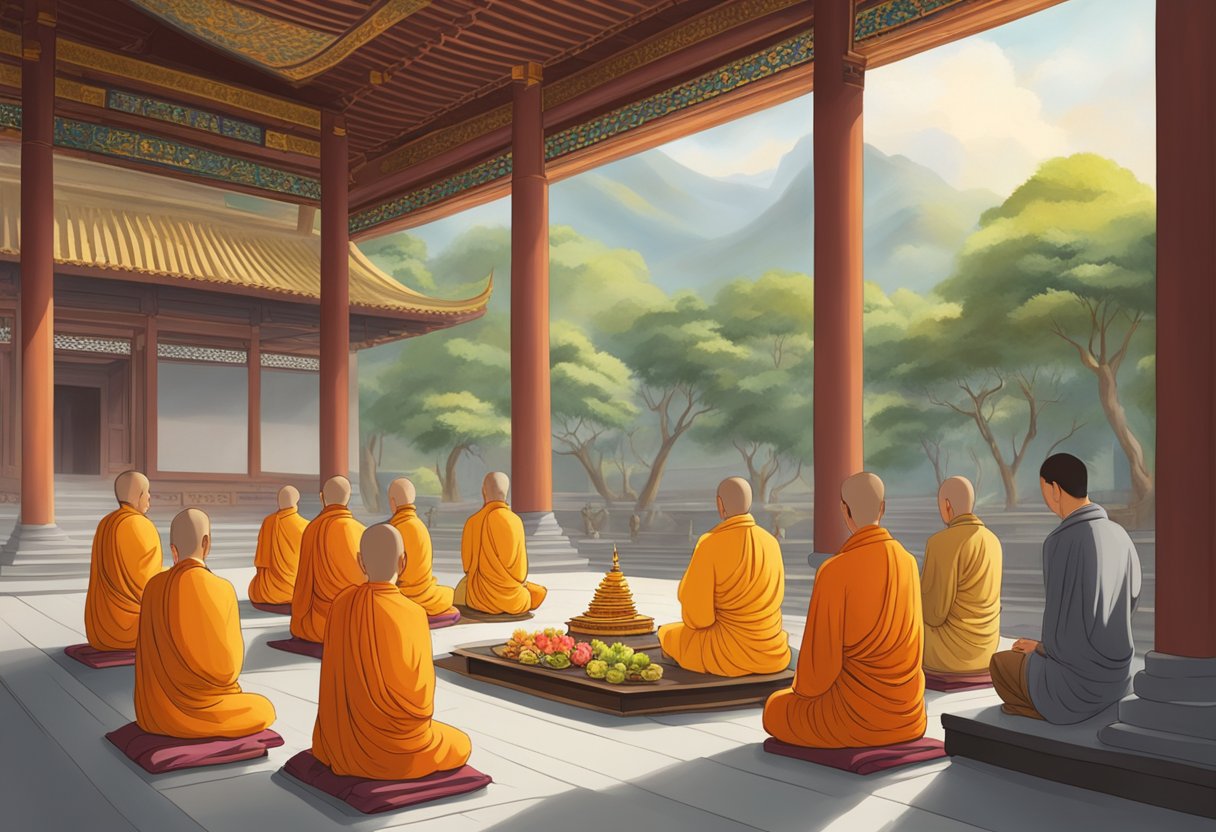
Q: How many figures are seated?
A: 11